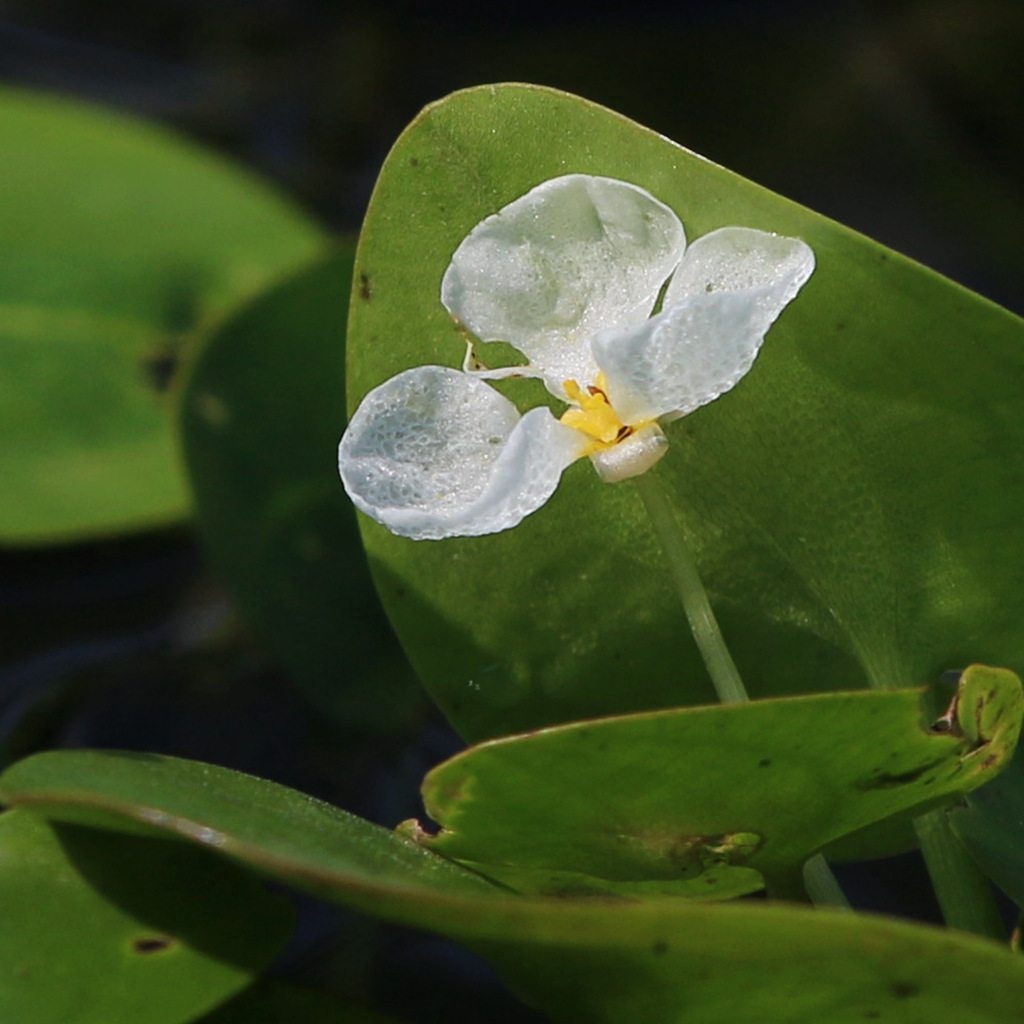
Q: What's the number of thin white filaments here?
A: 1